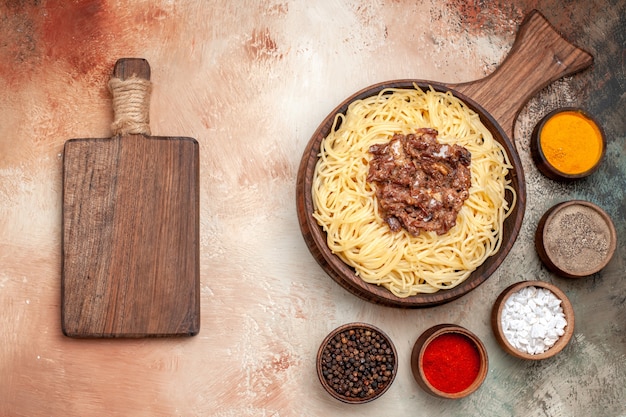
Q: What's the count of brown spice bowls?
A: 5